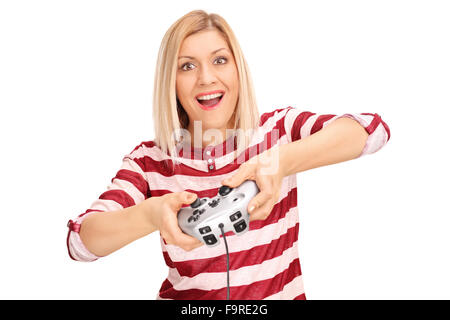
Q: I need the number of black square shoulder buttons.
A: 4